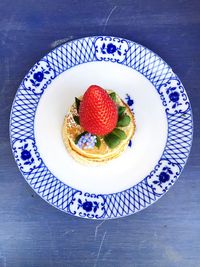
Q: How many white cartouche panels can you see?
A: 6